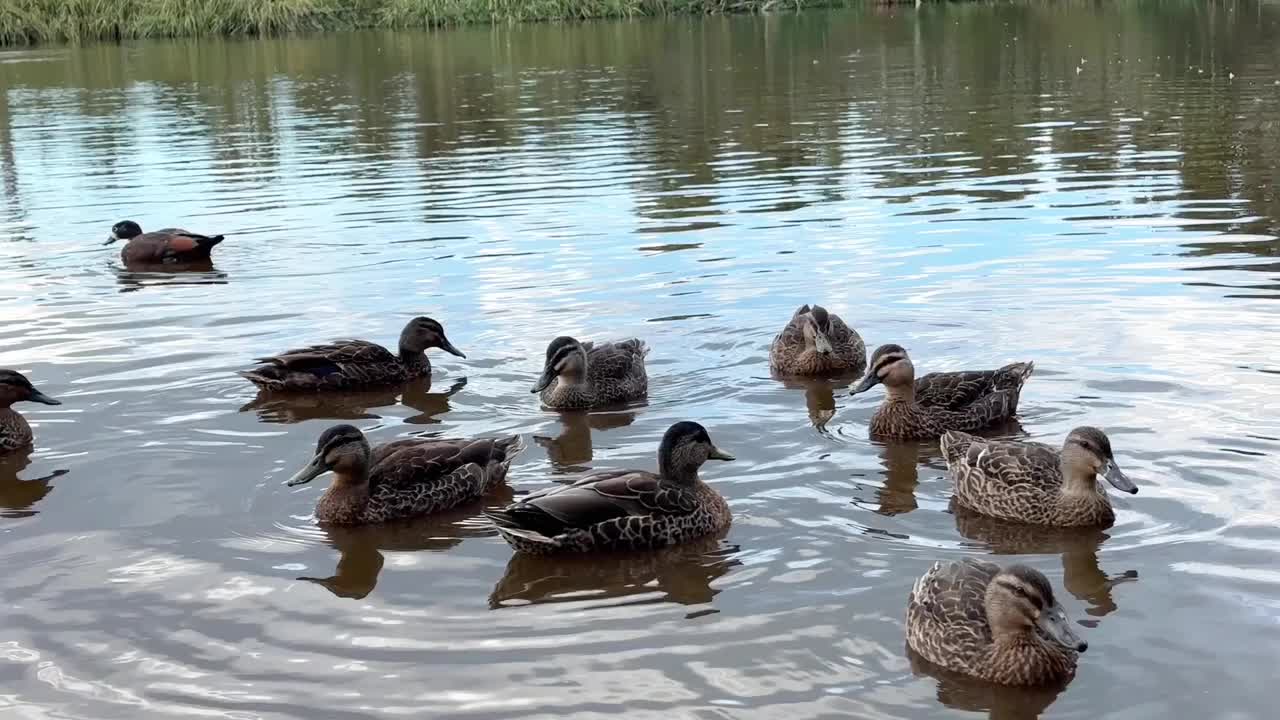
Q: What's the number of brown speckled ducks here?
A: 9